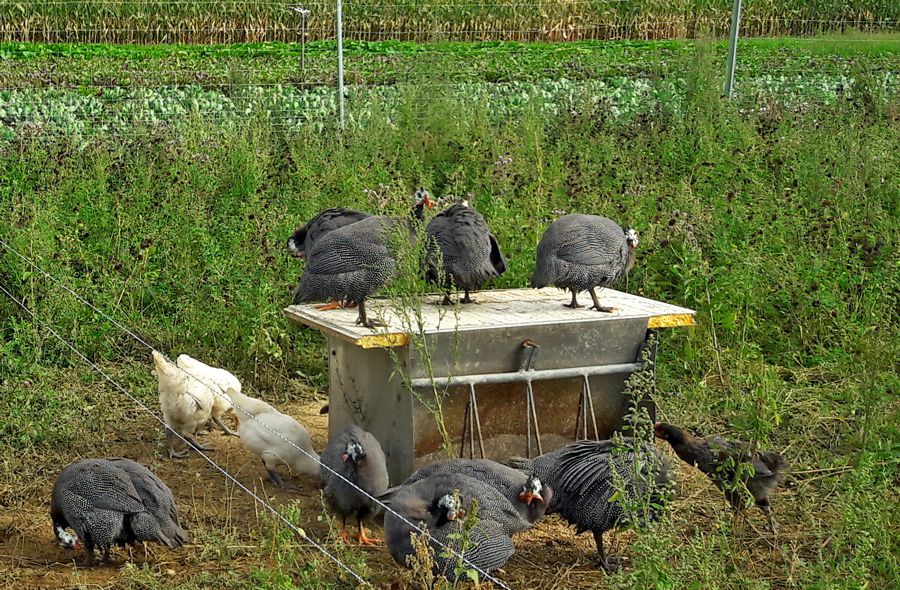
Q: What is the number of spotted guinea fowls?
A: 9